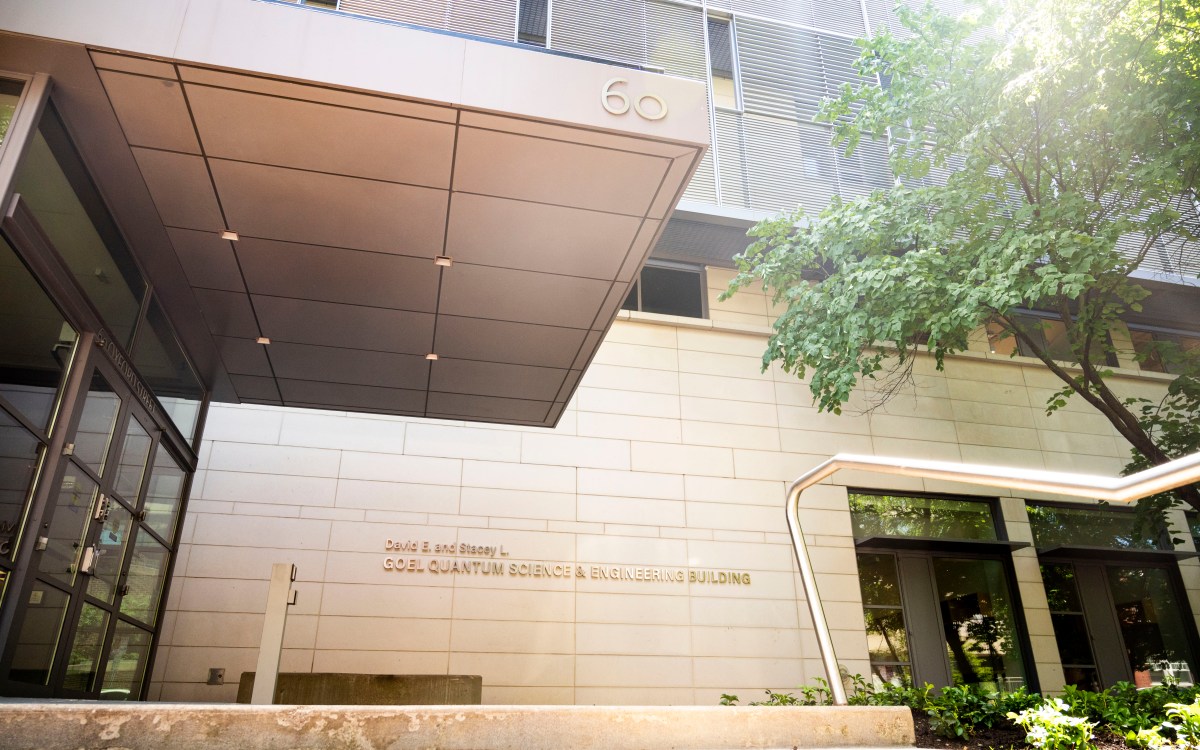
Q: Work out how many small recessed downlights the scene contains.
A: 4